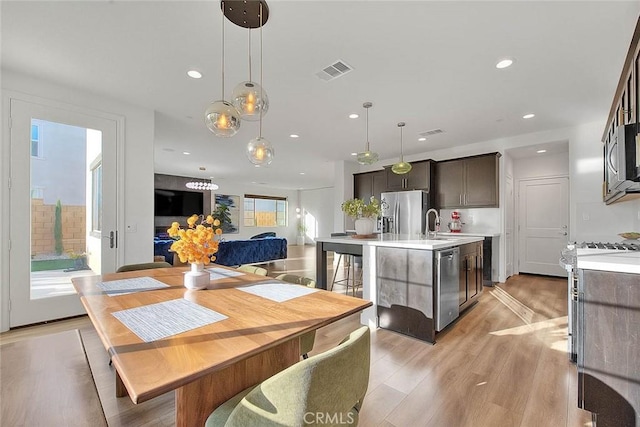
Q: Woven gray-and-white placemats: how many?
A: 4